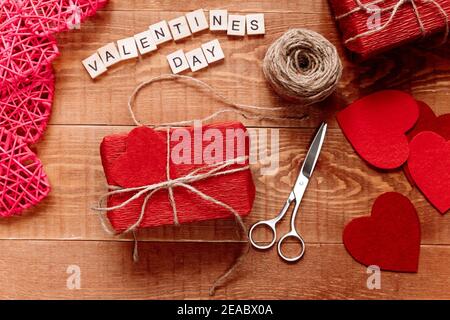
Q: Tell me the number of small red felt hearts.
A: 5